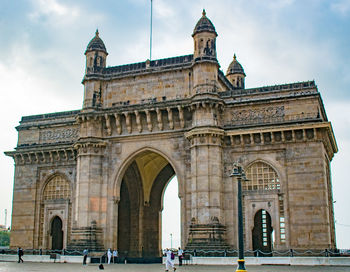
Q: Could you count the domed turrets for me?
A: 3